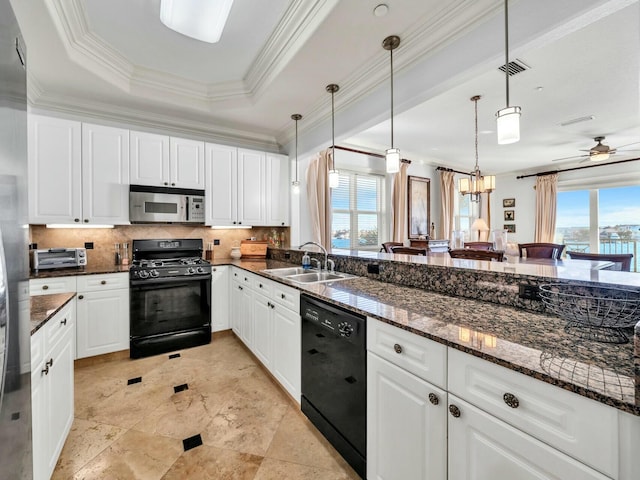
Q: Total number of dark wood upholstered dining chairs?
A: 6